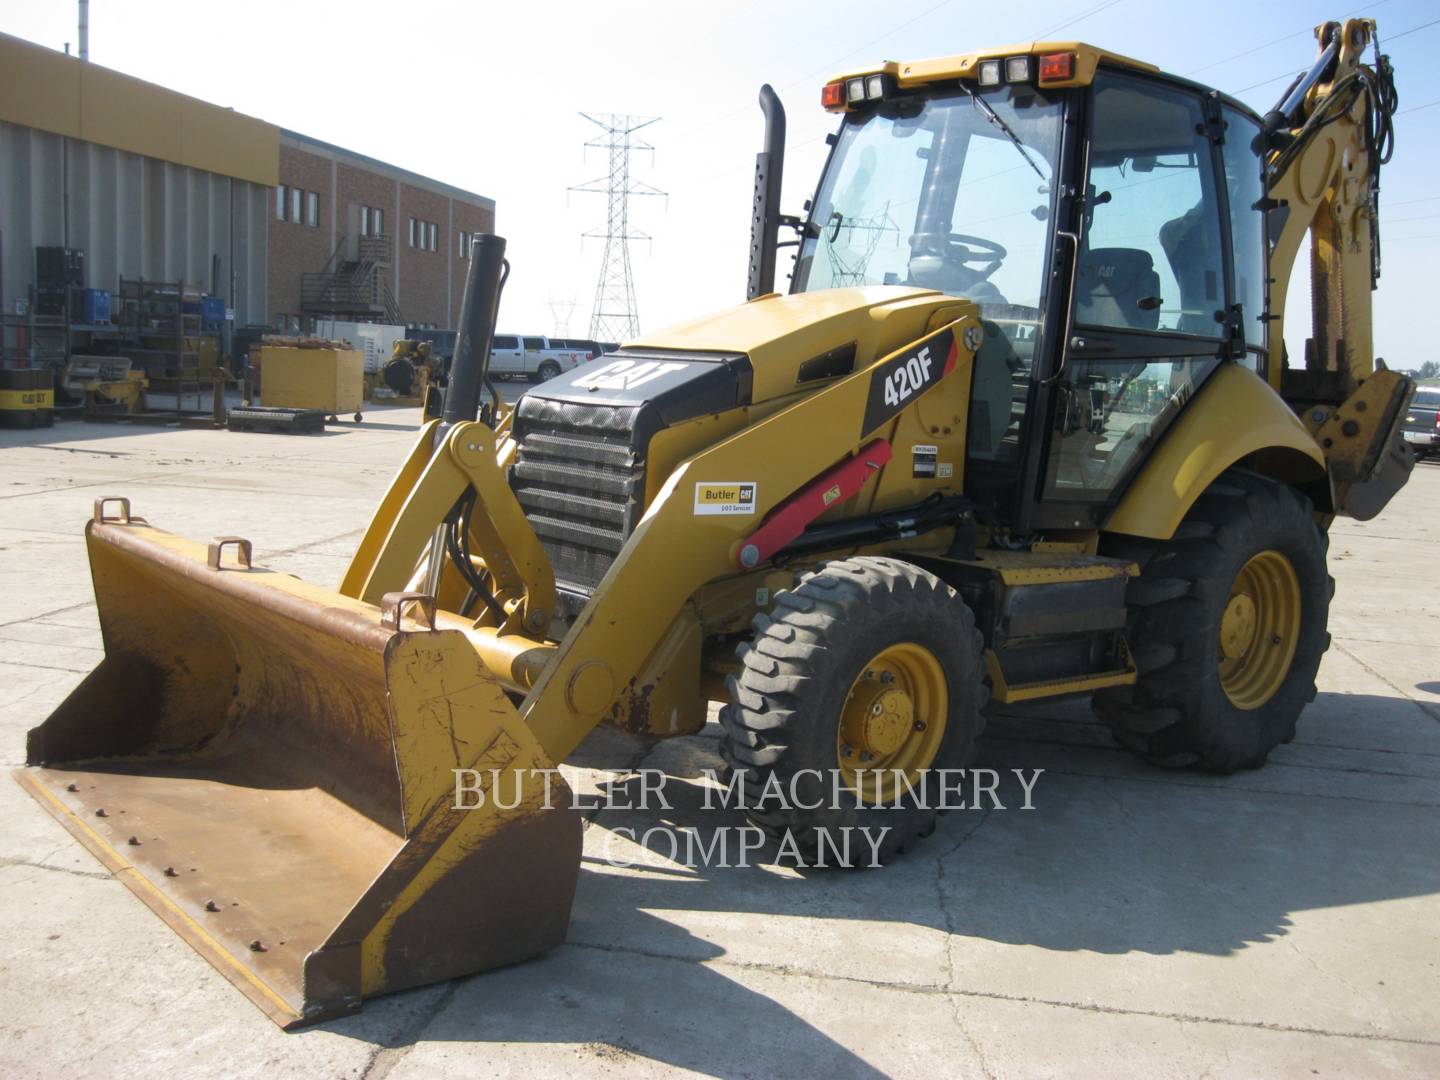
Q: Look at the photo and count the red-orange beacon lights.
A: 2